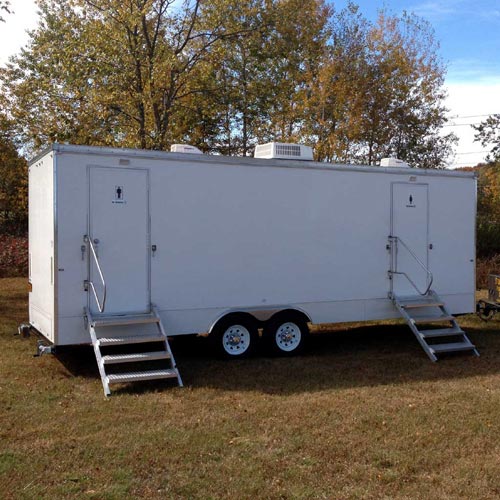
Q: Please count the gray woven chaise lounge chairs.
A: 0